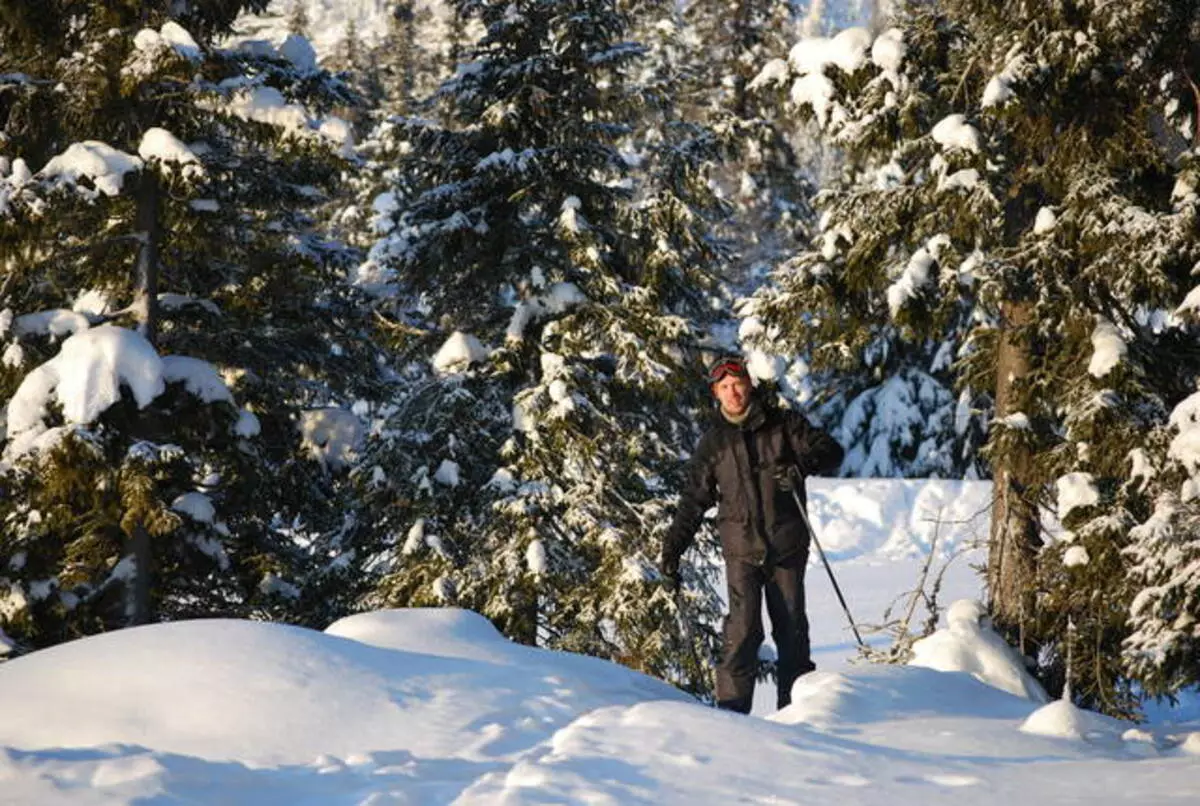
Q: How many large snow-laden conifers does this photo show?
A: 3